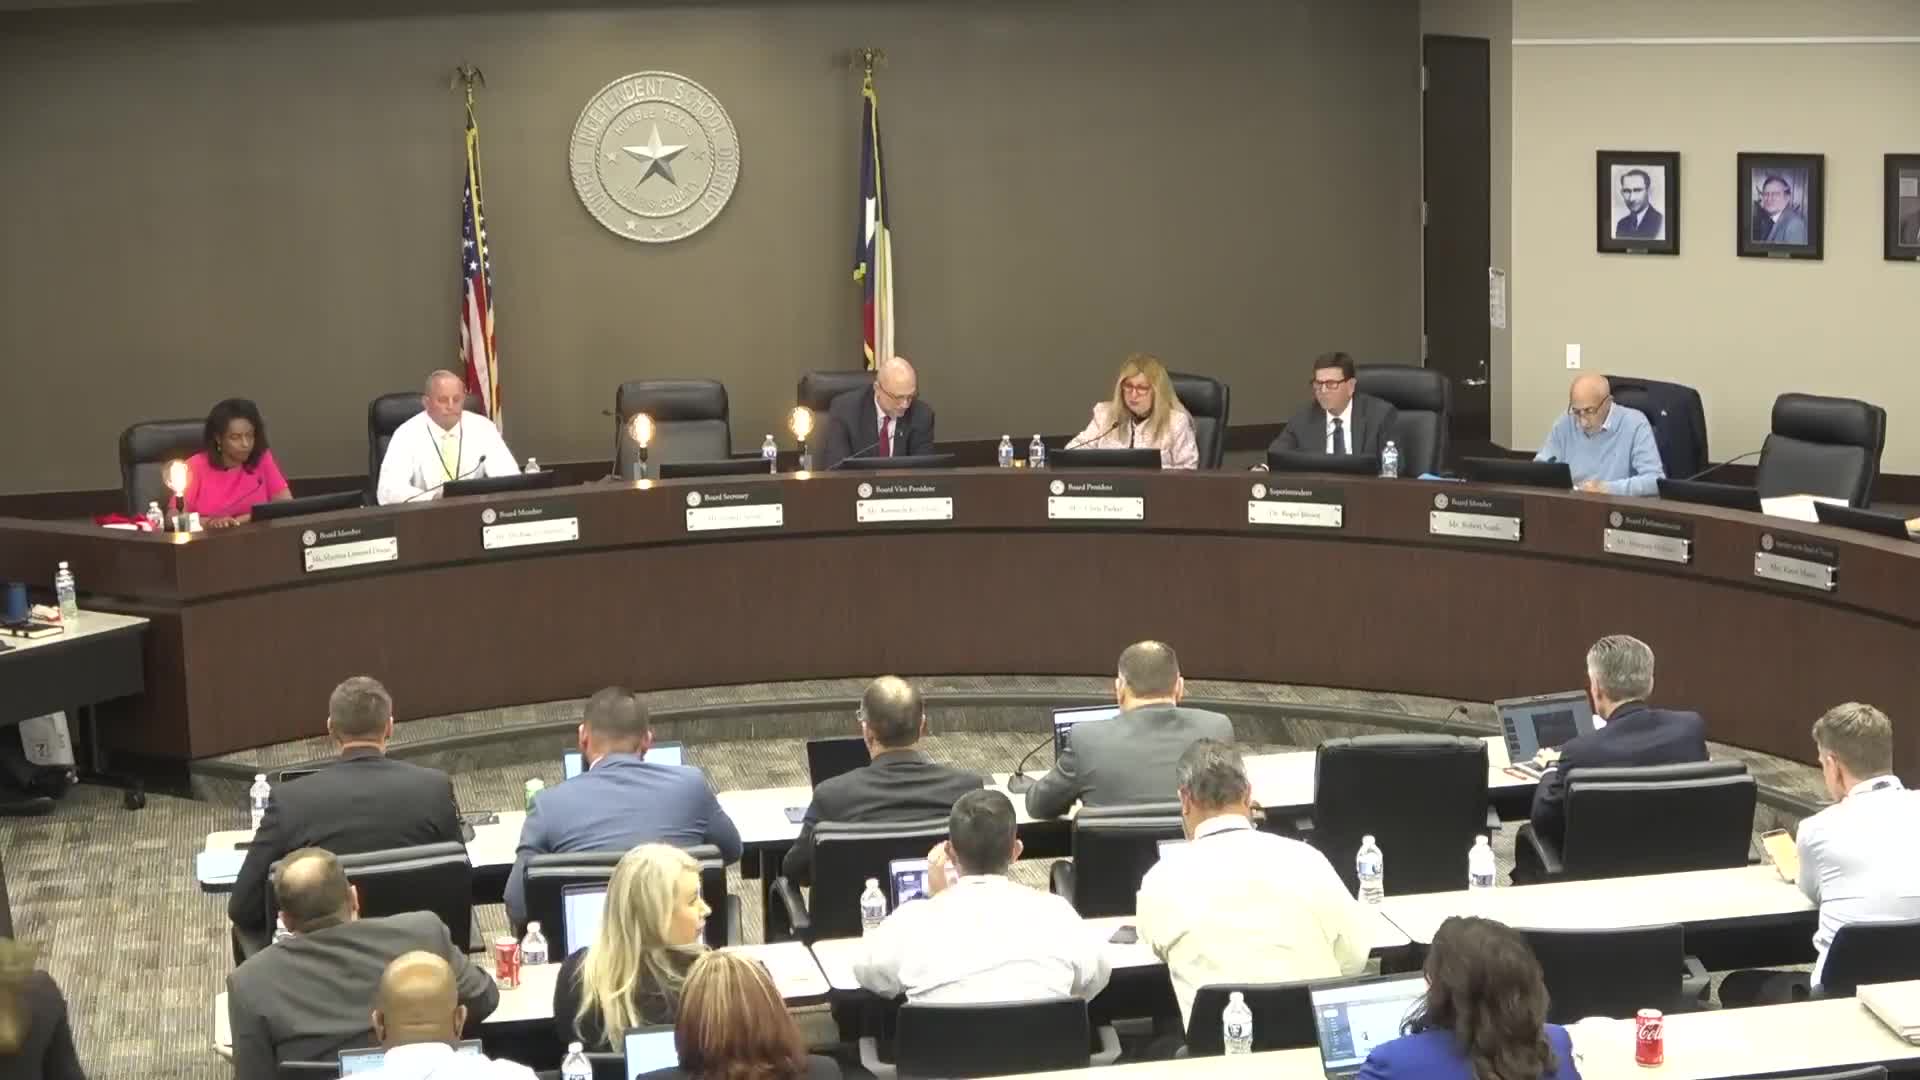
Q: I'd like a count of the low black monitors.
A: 9